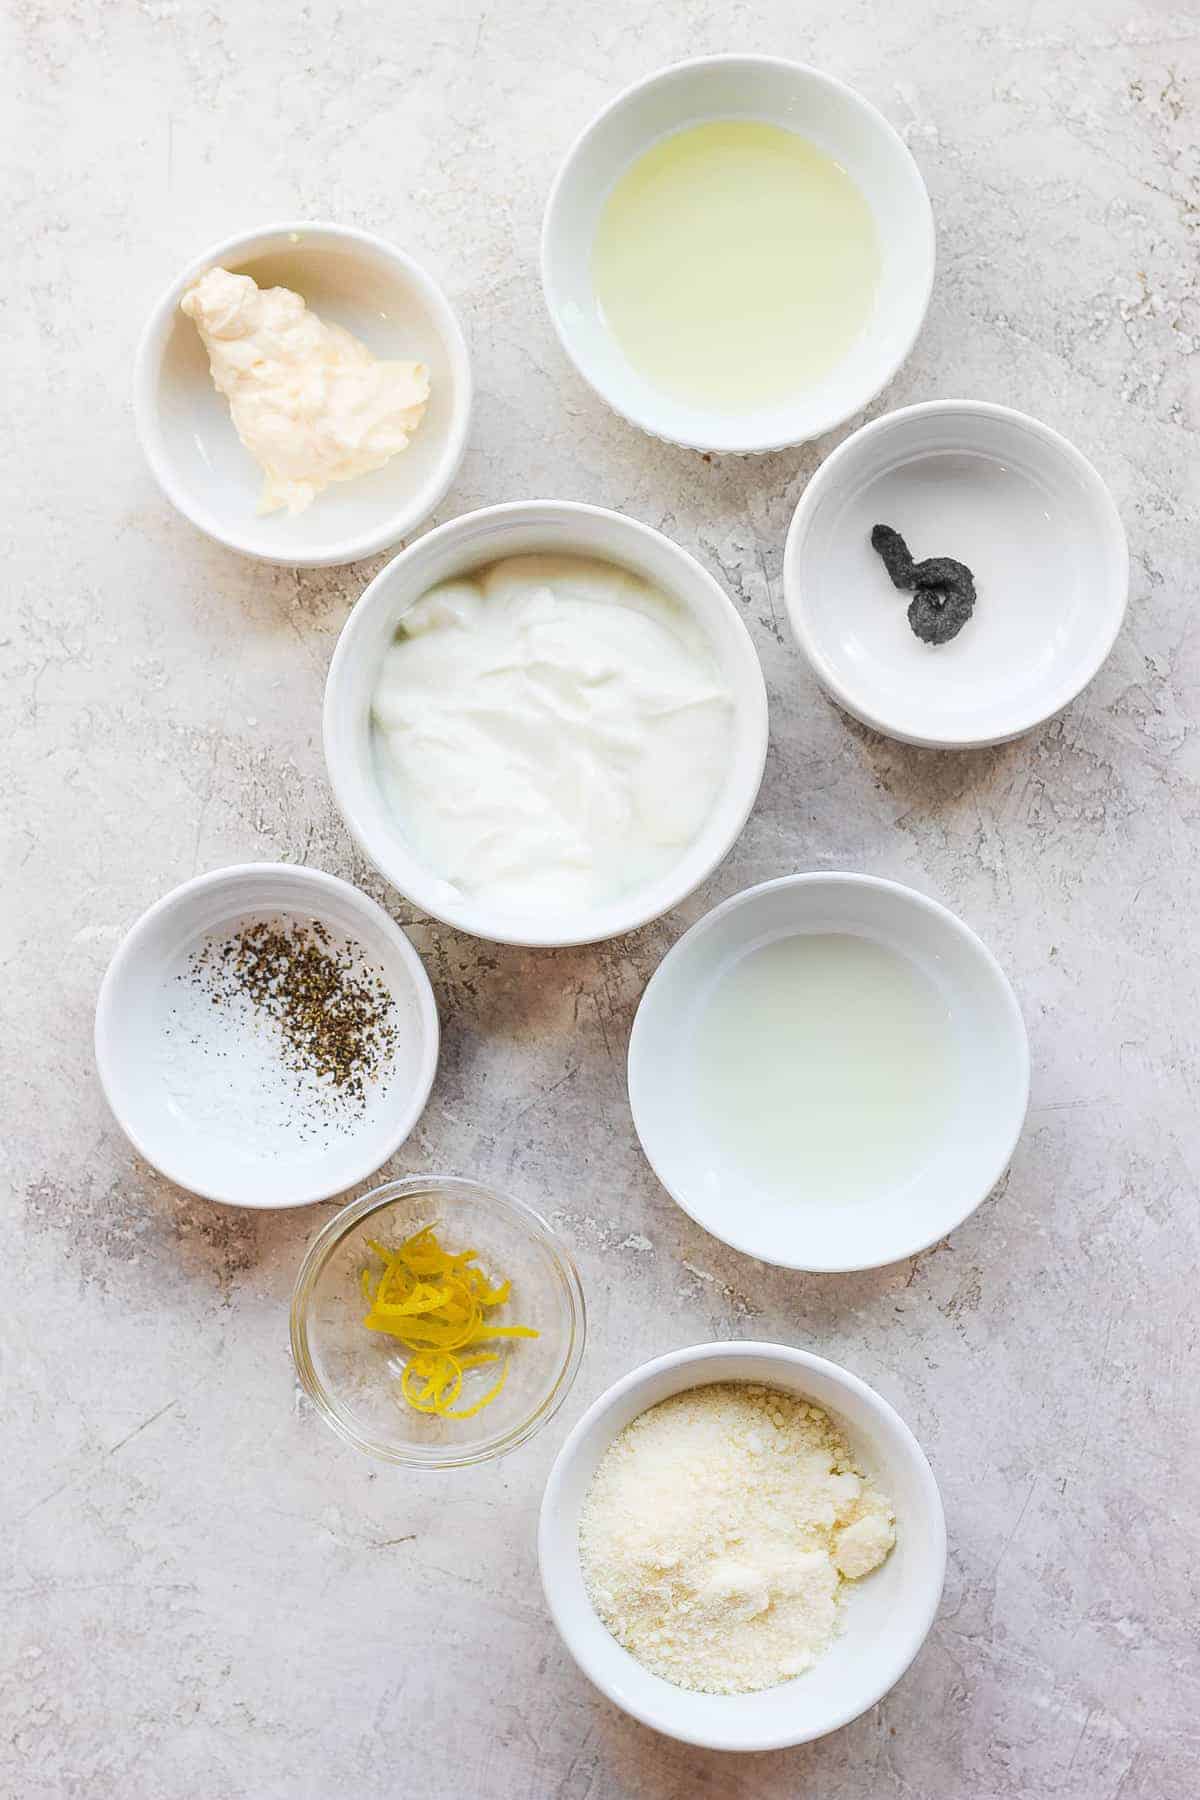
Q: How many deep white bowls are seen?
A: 7